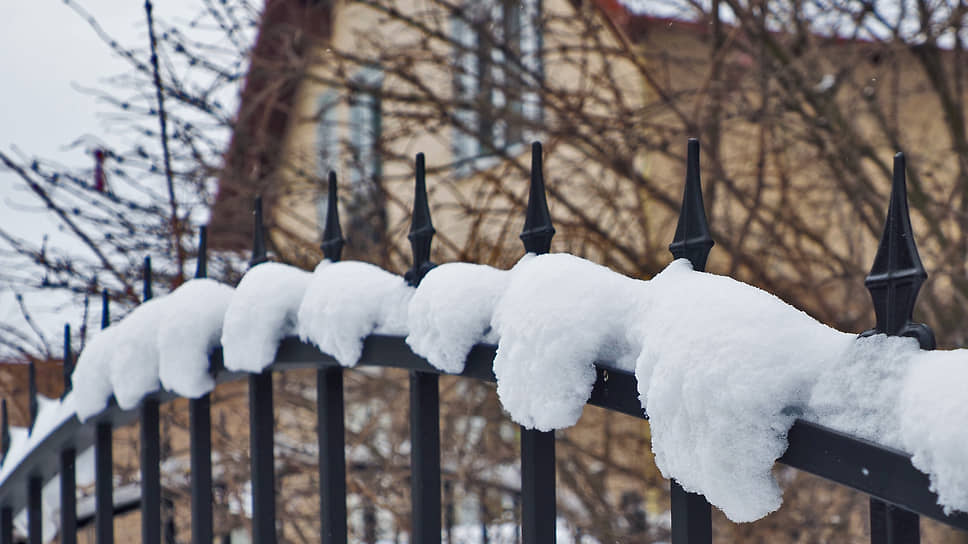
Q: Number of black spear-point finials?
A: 12